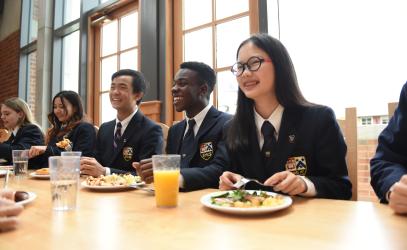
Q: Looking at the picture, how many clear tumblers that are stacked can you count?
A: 0